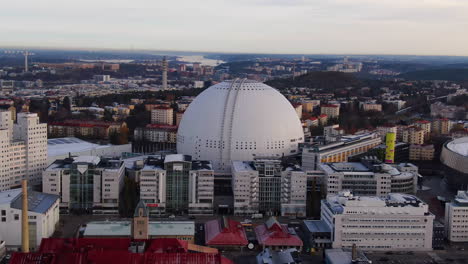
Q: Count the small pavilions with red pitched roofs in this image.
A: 2